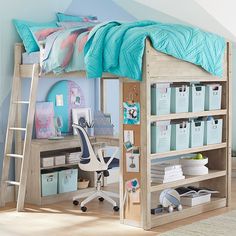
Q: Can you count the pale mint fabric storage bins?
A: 10